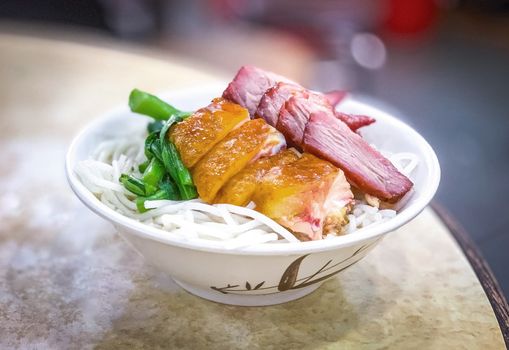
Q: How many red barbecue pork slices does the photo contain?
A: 4